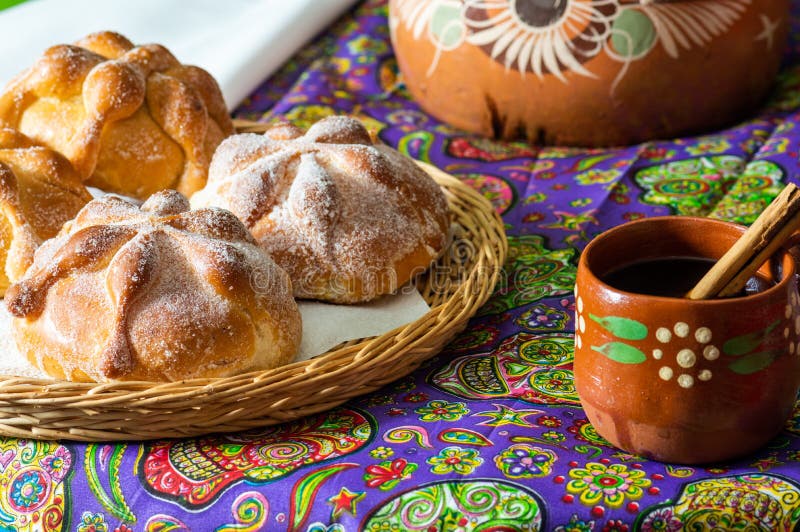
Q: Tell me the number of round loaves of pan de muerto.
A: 4